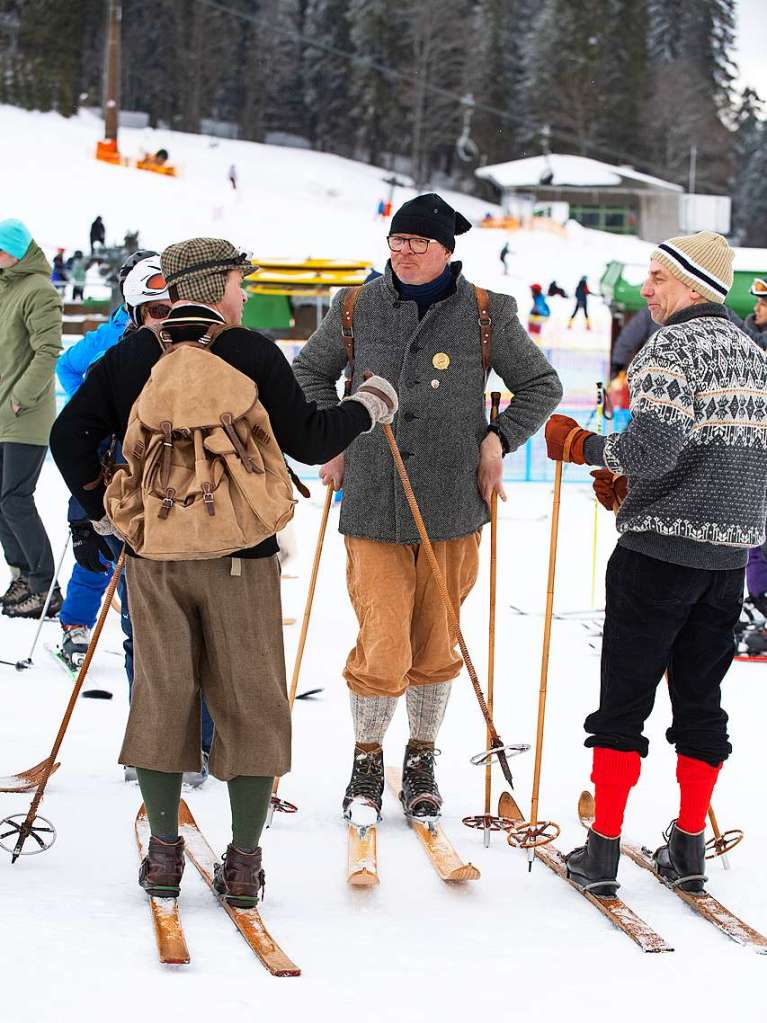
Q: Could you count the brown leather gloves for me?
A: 2